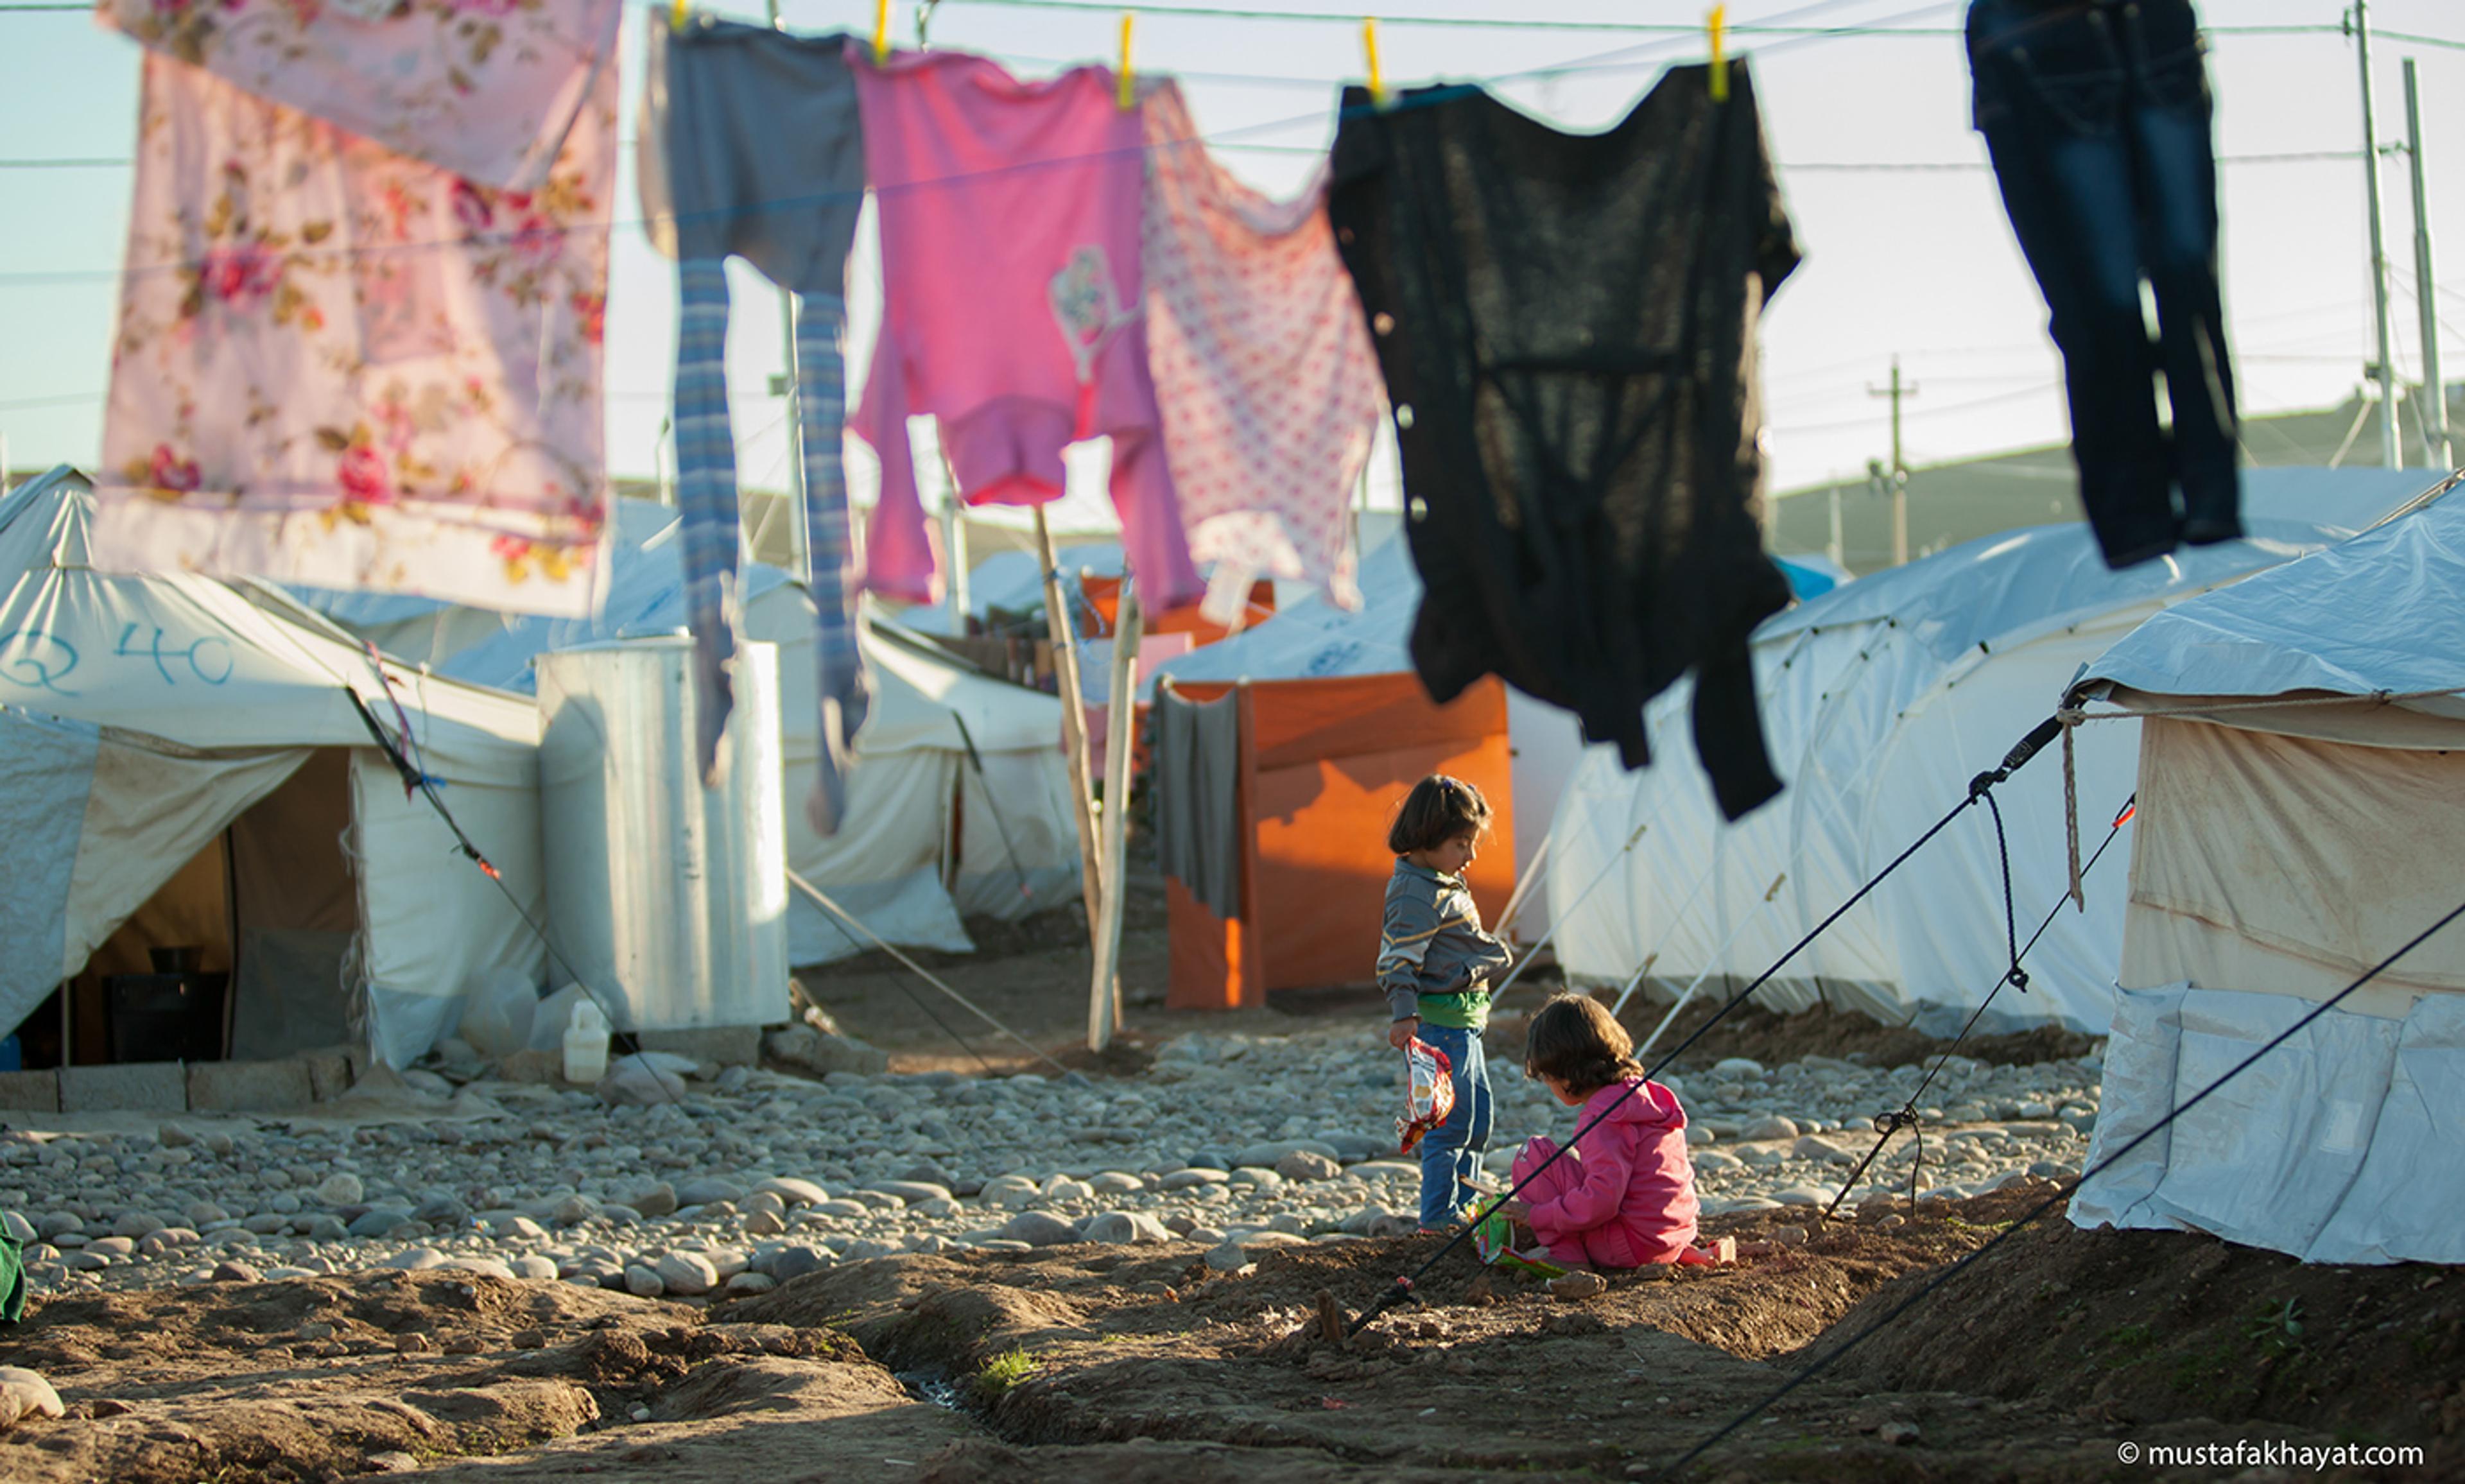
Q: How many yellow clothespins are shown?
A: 5